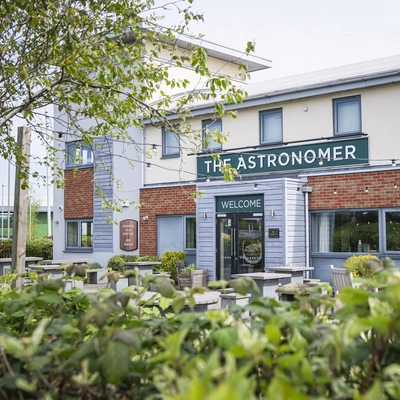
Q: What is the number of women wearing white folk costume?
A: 0